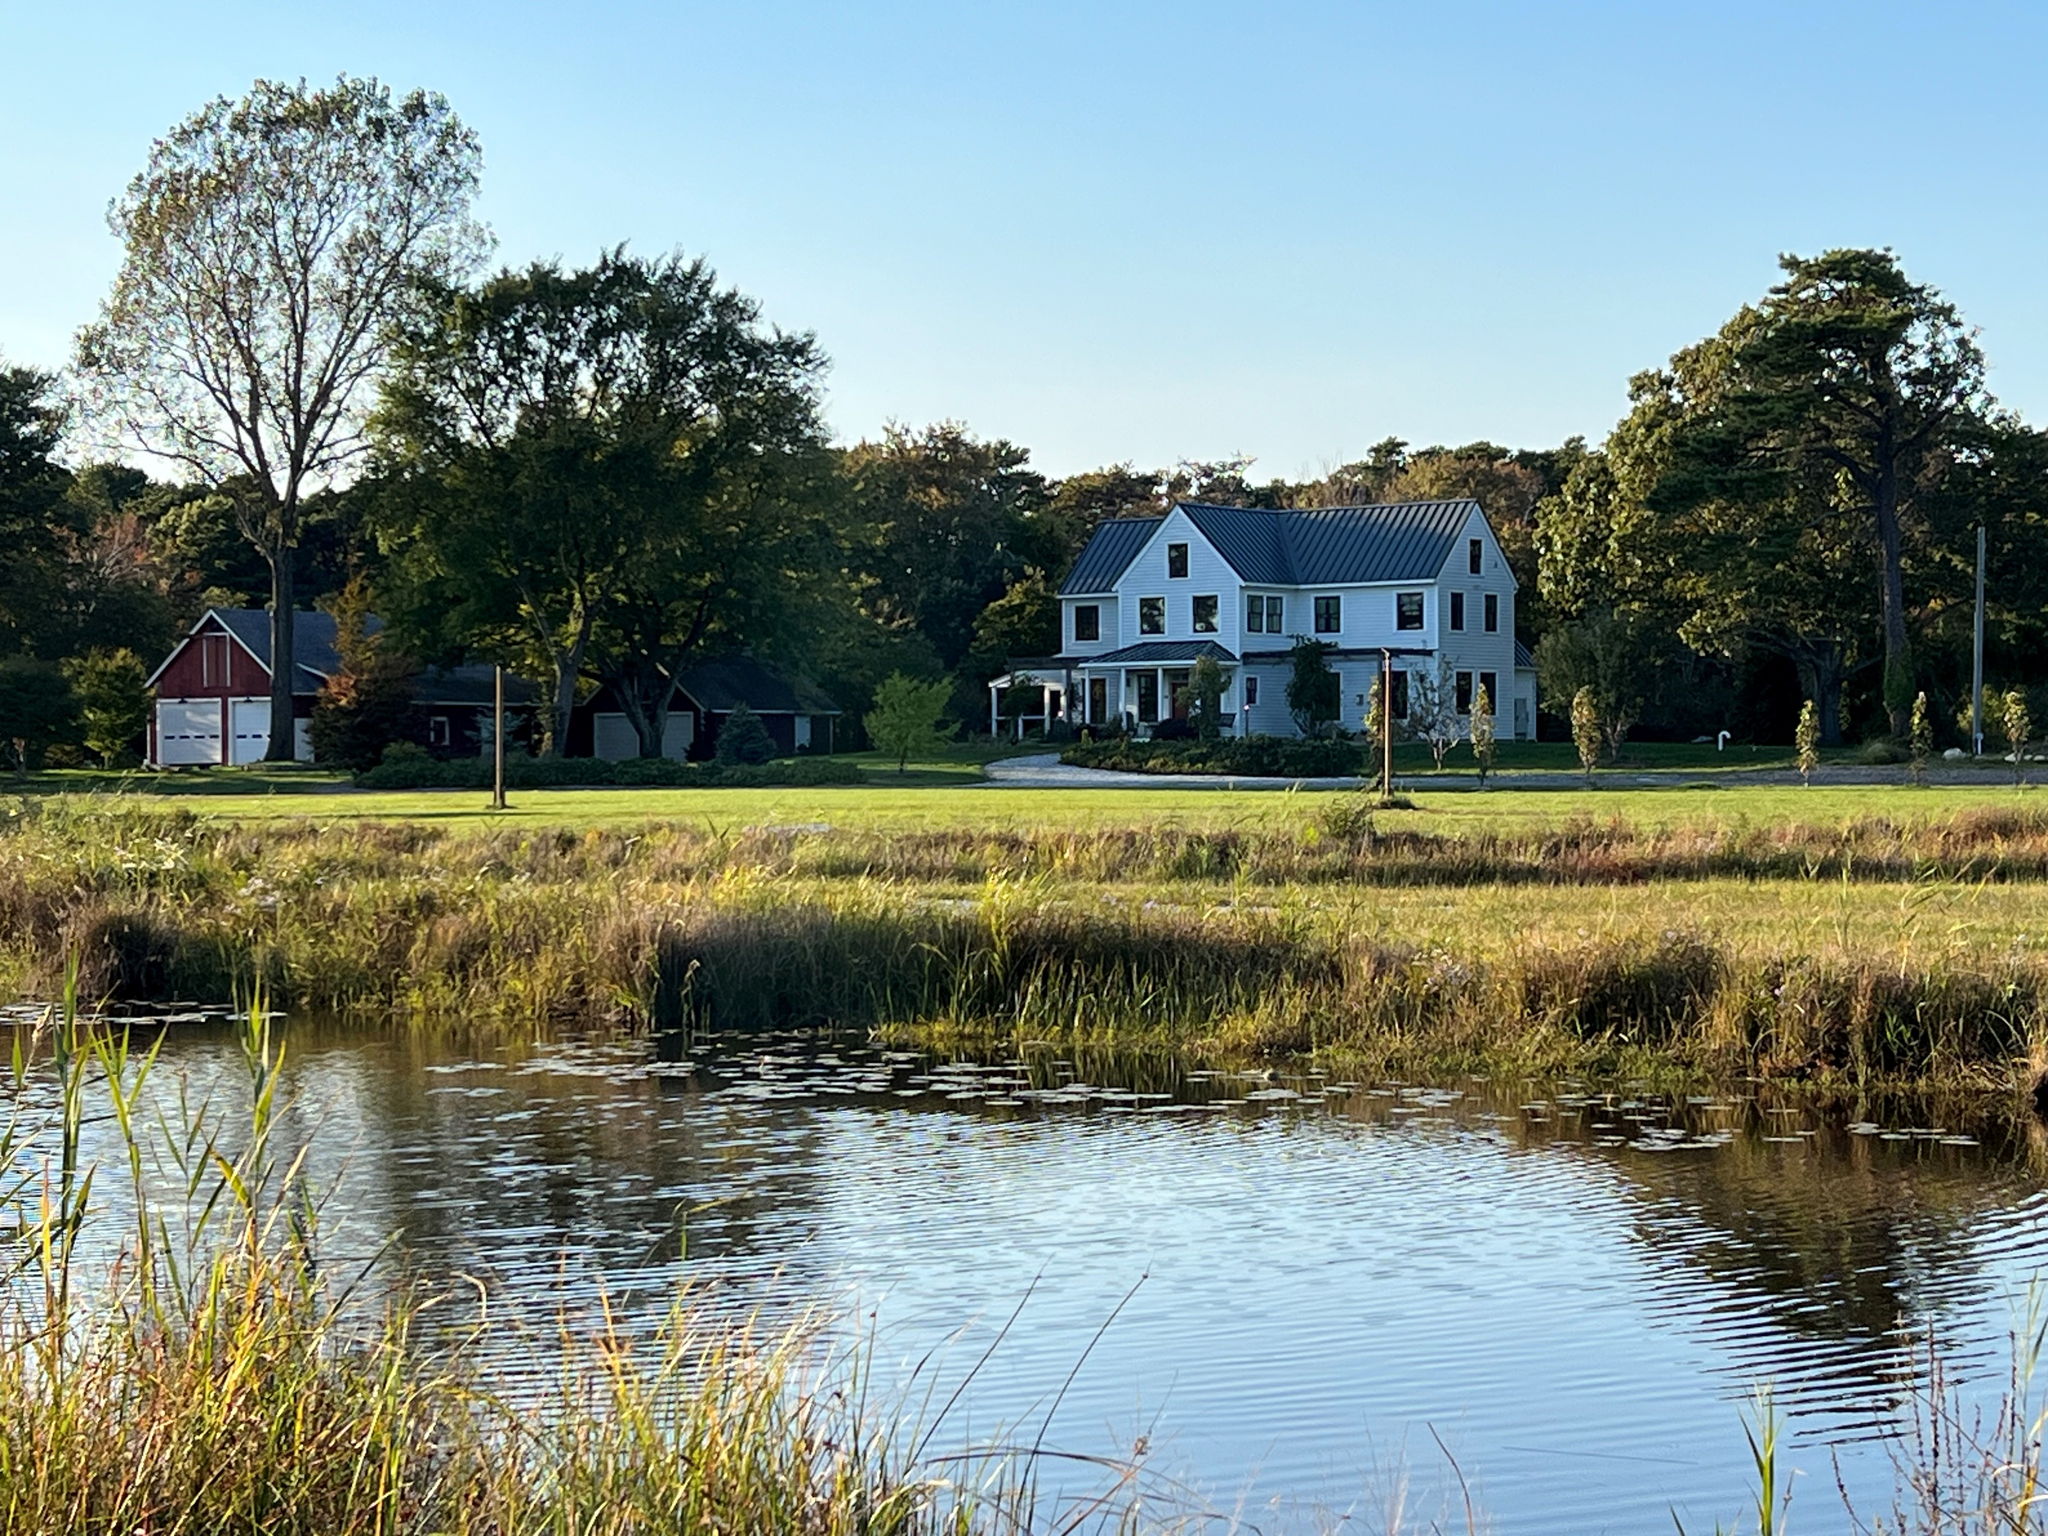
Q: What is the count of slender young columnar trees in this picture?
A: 6